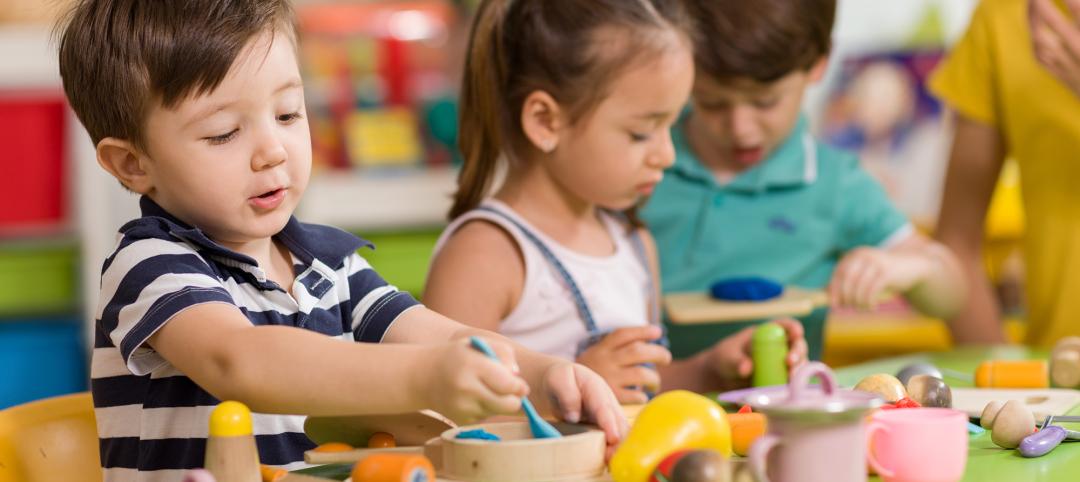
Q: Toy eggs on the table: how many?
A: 2